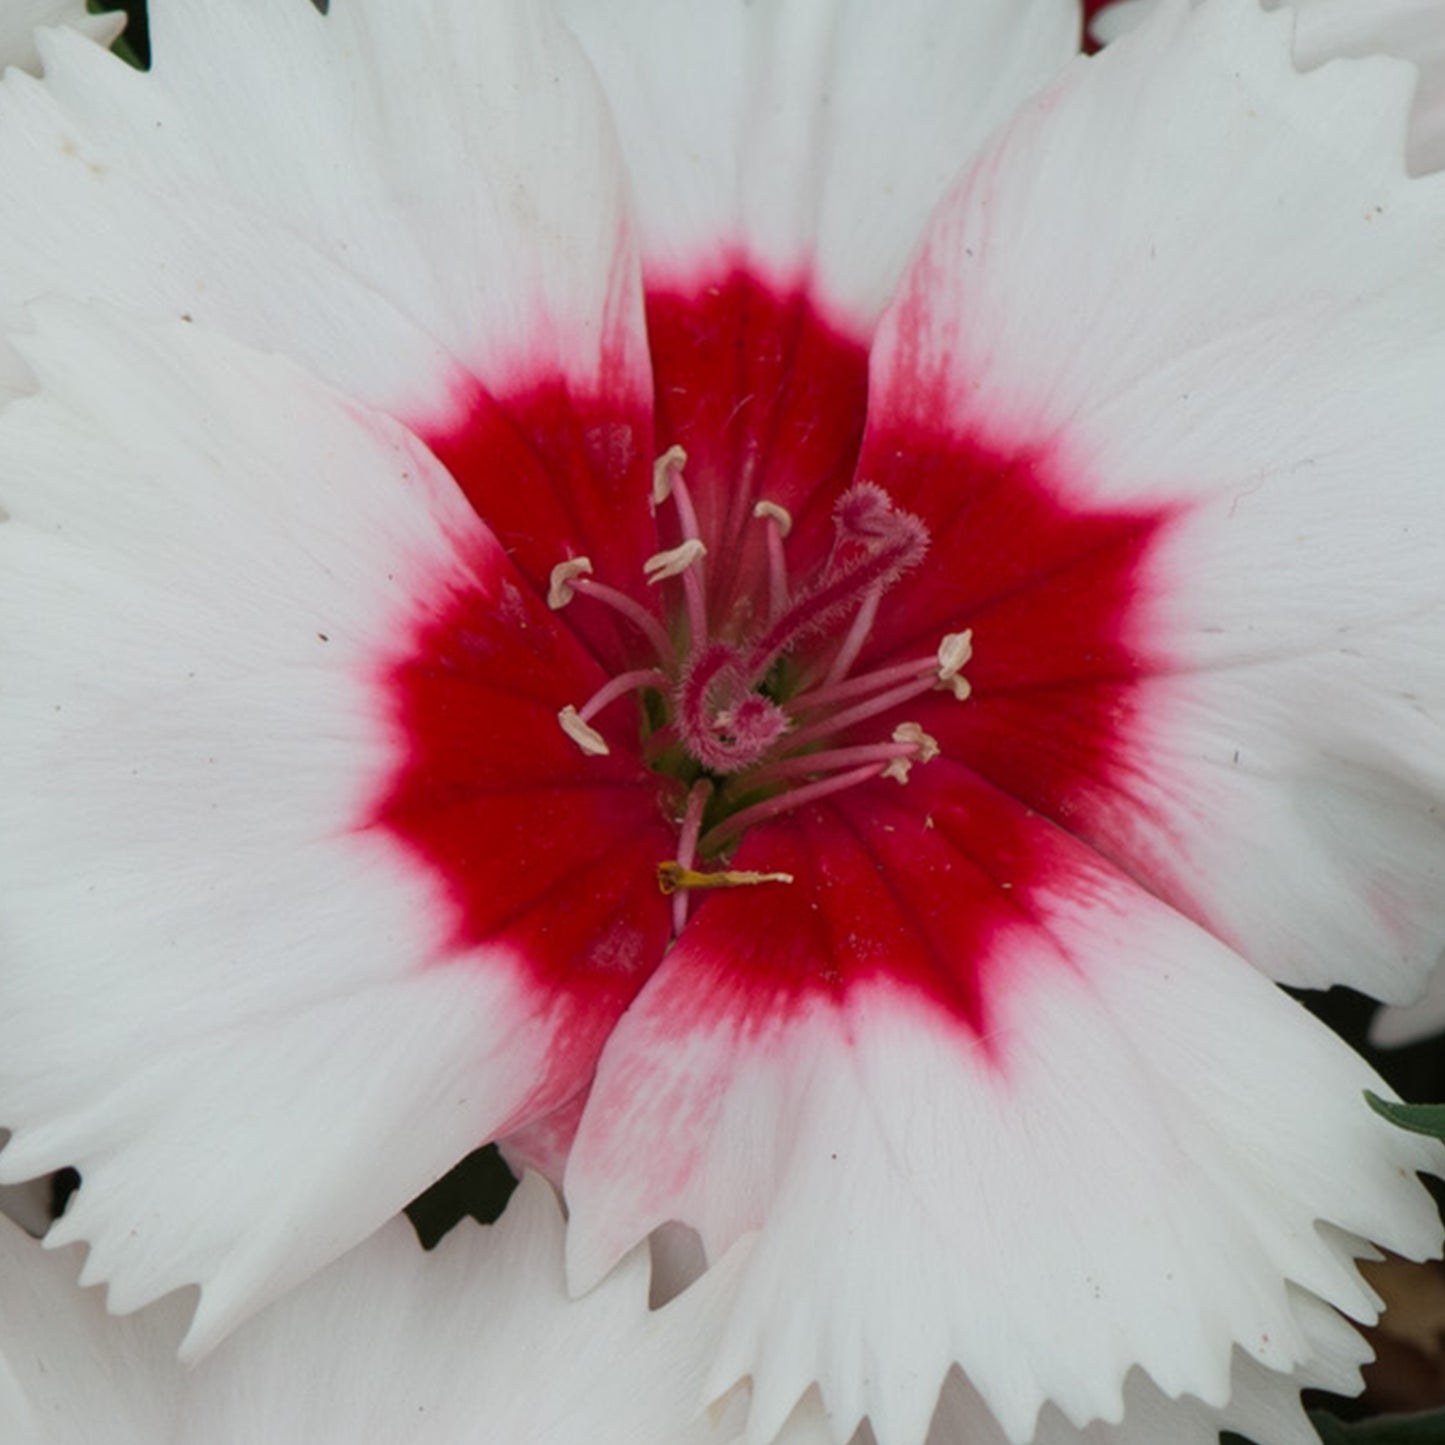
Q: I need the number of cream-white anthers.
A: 9